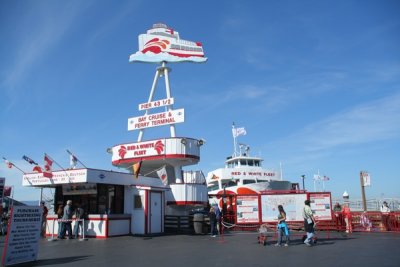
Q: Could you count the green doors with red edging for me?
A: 0